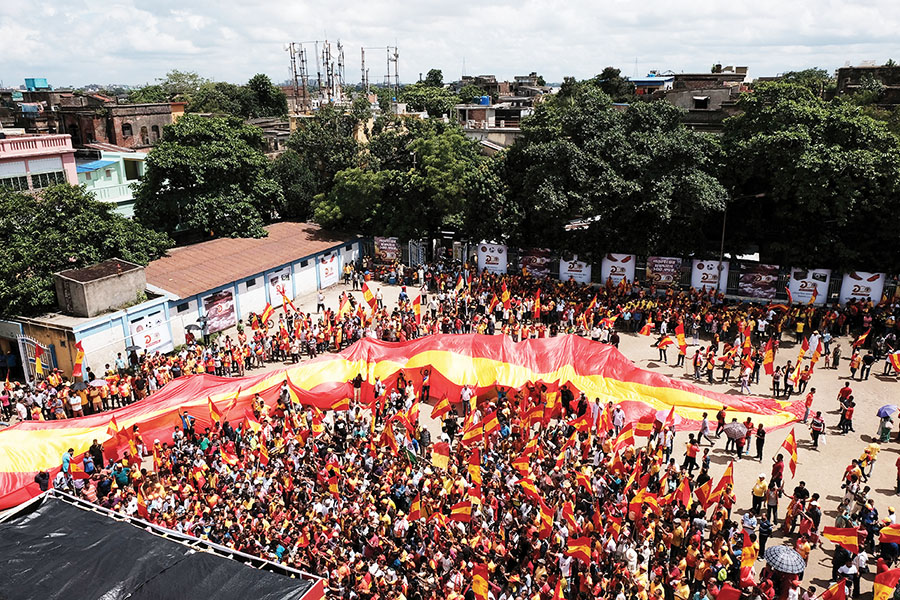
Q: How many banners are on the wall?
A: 14